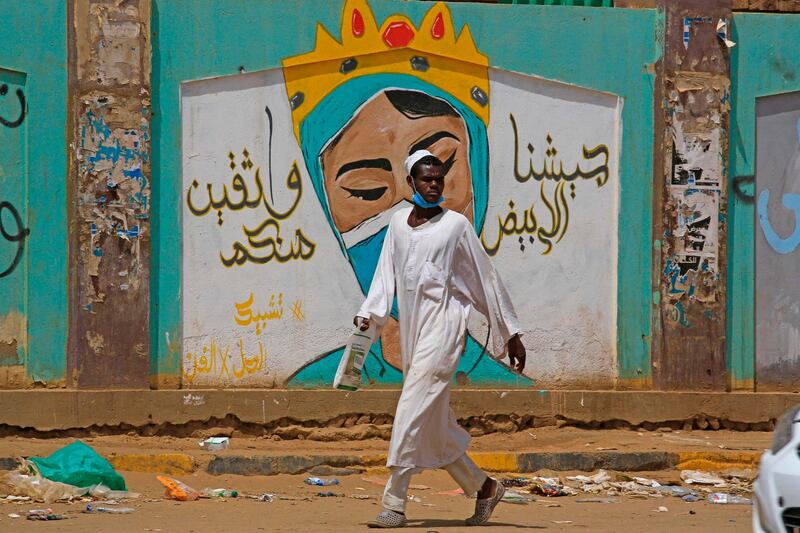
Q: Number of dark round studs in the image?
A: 4